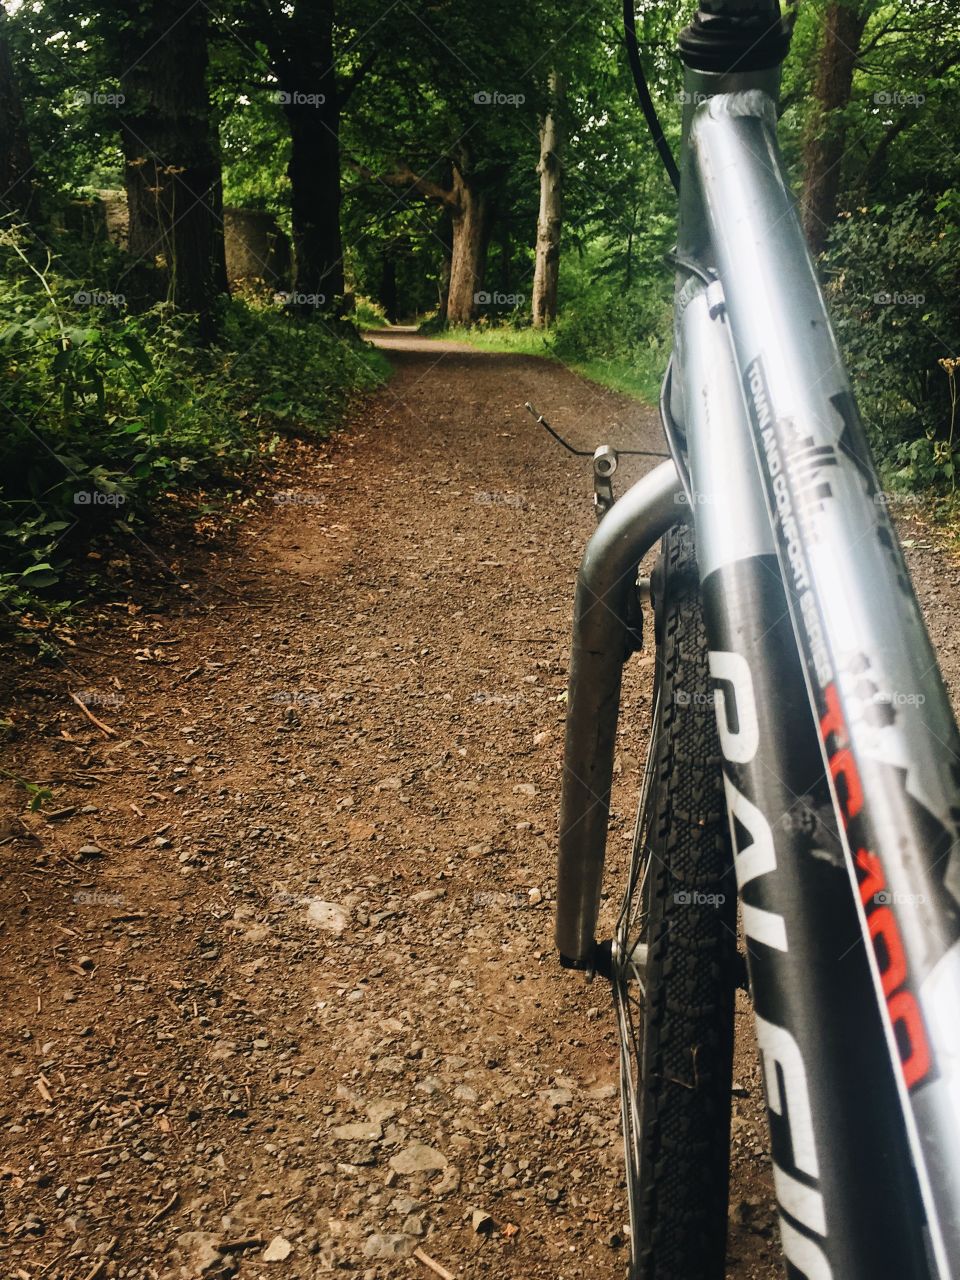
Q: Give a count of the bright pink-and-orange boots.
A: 0